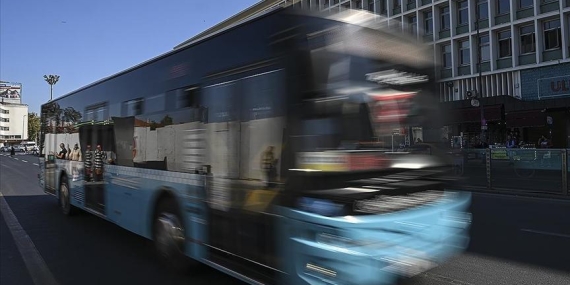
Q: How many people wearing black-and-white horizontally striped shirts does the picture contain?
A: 2